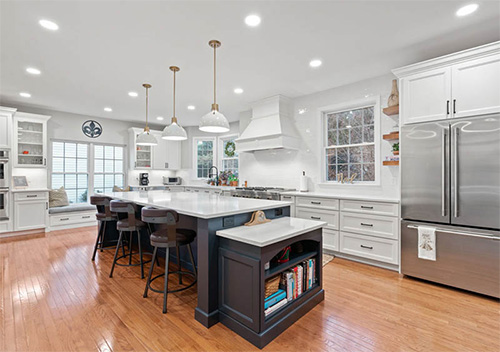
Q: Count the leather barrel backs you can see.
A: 3